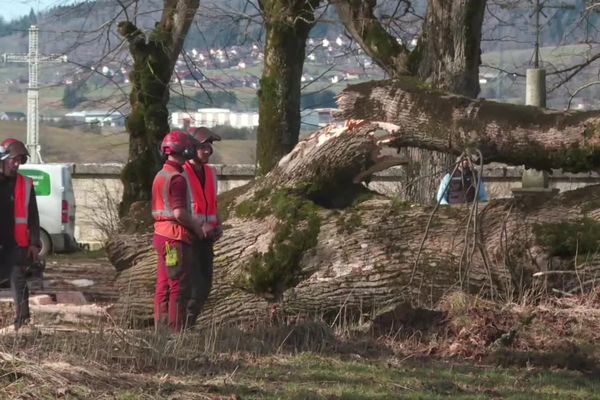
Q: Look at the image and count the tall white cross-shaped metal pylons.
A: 1